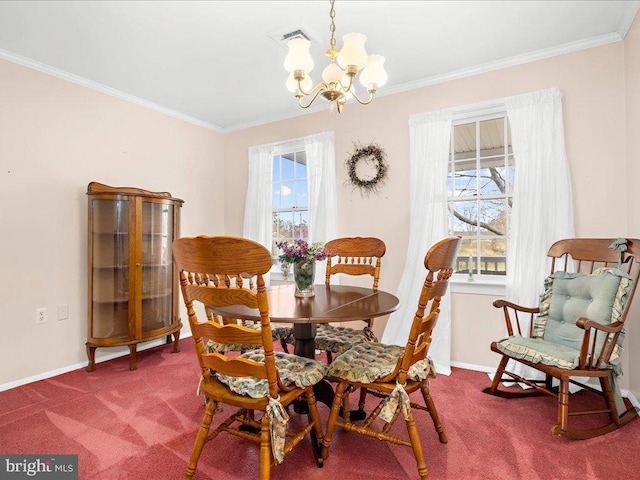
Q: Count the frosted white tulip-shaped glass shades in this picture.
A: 5